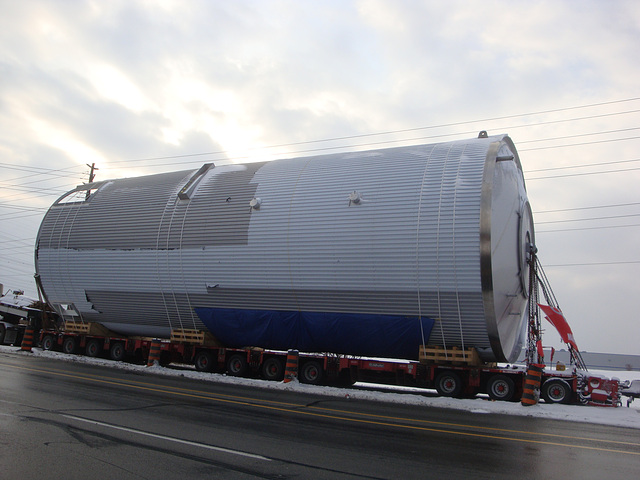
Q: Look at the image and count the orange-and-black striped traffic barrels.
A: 4